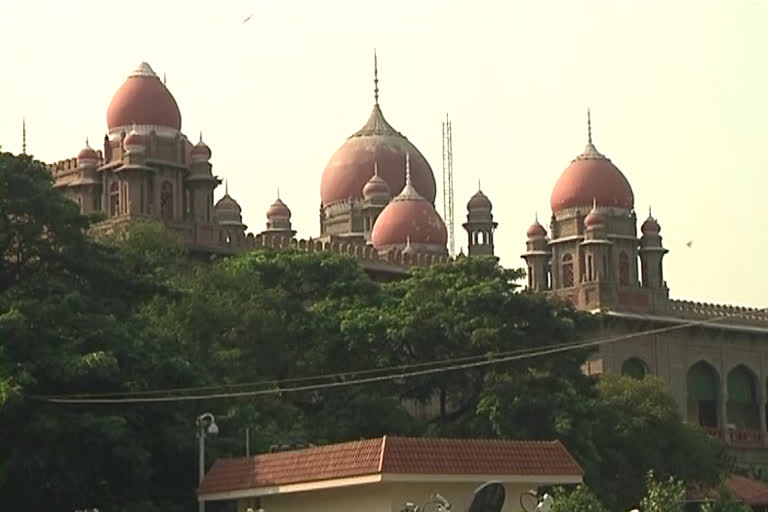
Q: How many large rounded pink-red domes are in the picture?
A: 4